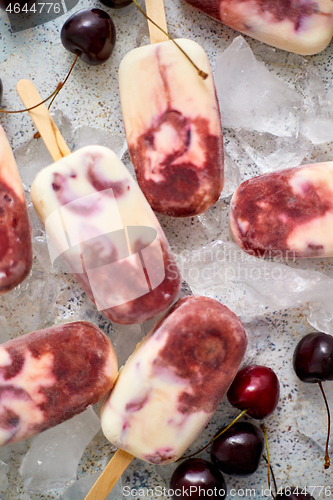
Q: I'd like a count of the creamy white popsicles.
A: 7